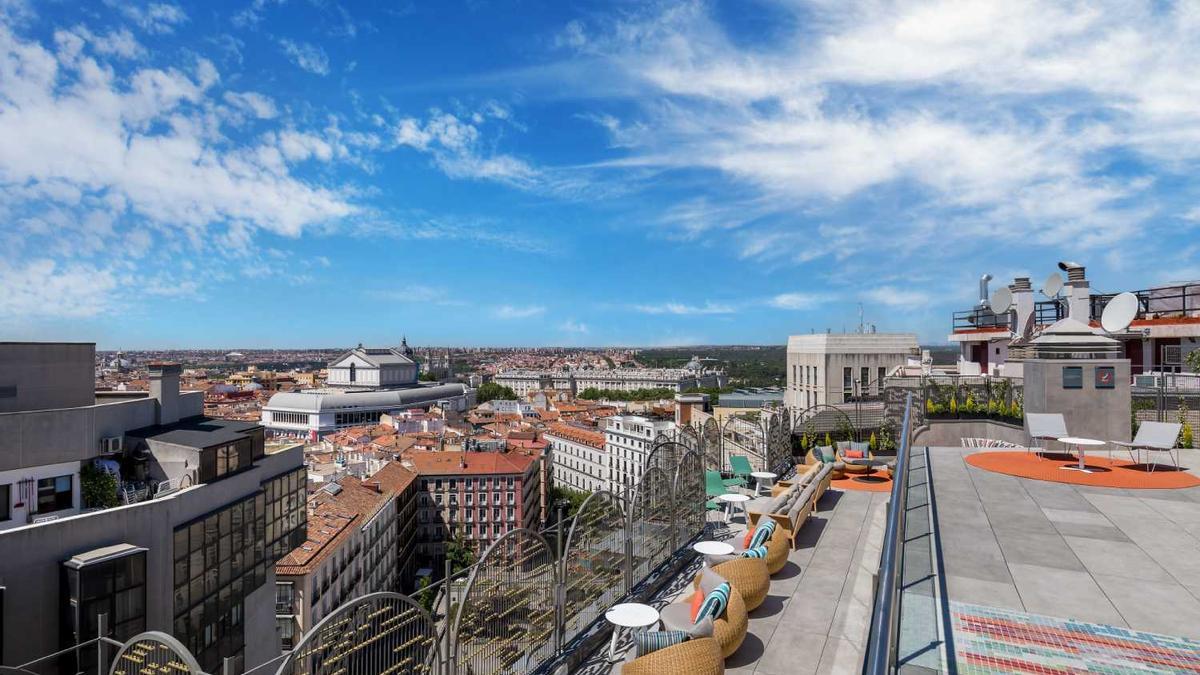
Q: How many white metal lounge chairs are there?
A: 2